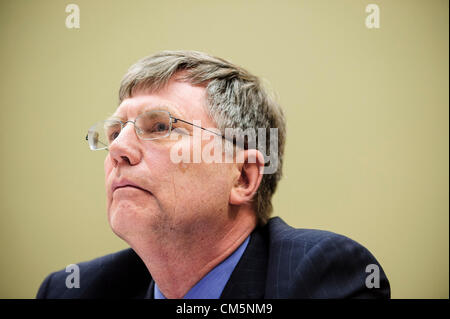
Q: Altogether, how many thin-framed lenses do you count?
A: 2